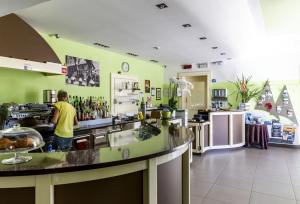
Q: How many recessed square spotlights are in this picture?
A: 6